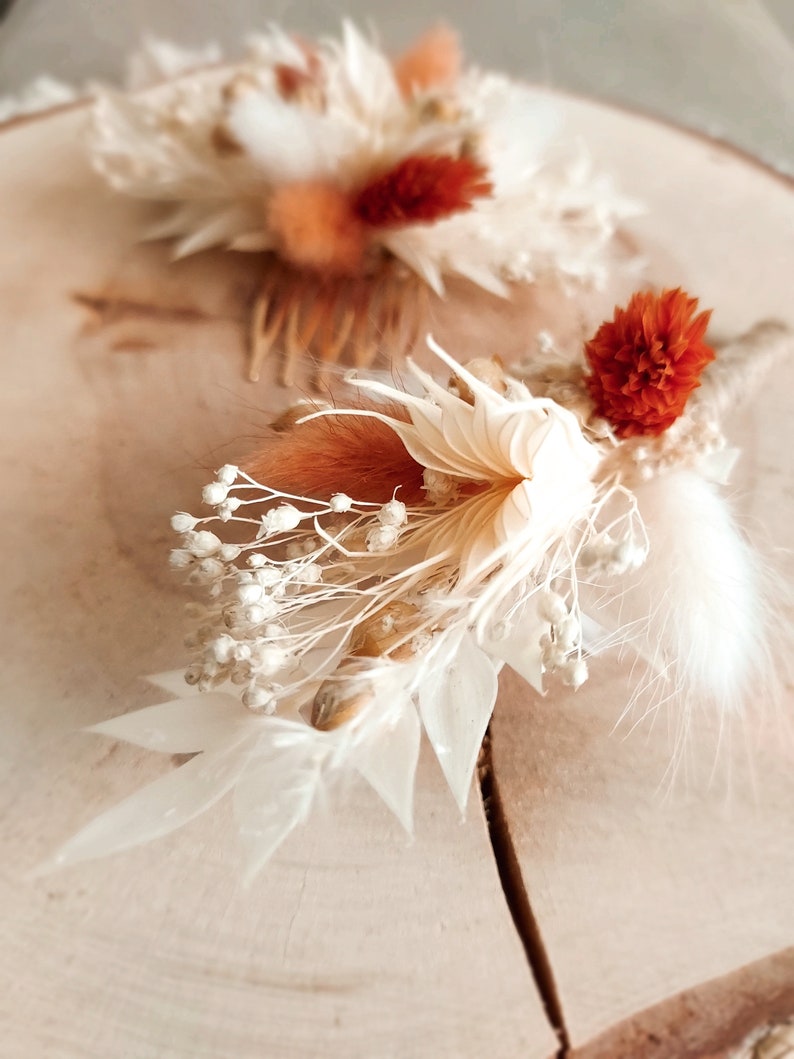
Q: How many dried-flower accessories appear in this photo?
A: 2